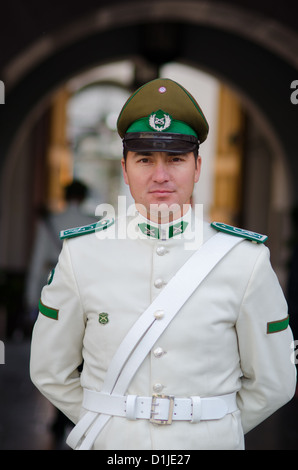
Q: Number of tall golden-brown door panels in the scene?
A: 2